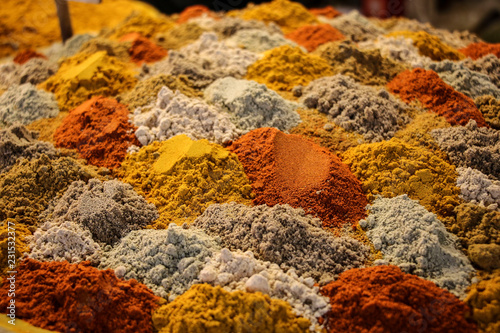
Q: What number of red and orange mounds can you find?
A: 11